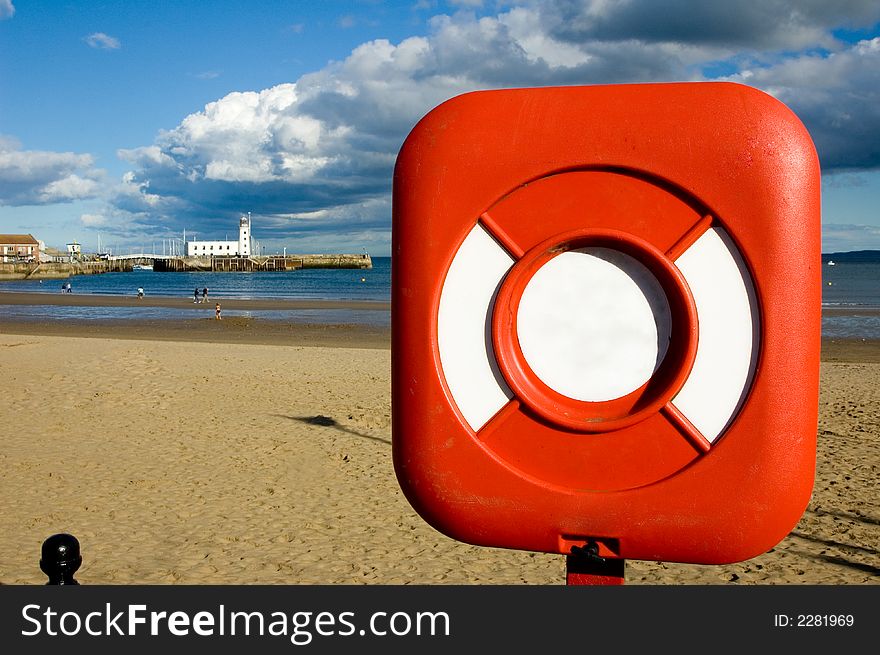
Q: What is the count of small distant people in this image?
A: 6